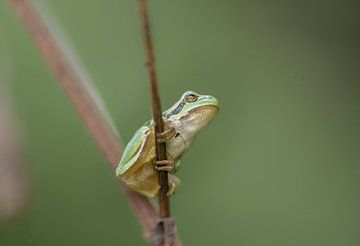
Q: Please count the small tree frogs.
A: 1